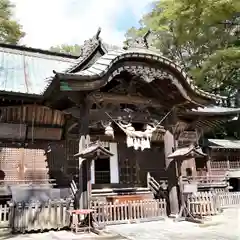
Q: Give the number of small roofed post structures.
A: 2